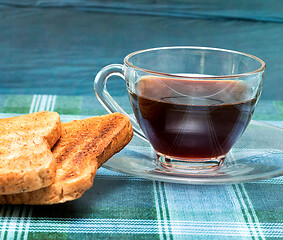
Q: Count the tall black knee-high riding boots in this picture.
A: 0